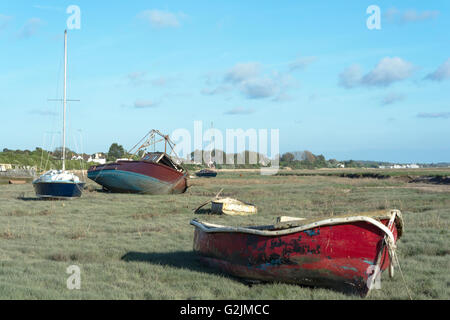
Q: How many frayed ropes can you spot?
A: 1